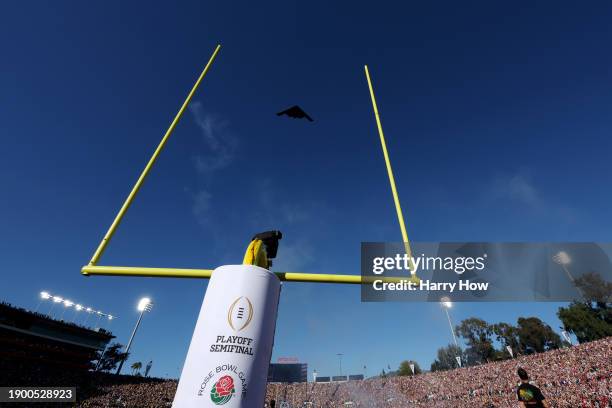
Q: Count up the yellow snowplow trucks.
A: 0